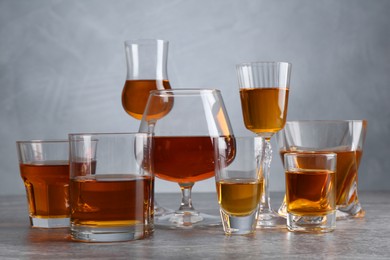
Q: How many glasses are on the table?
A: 8